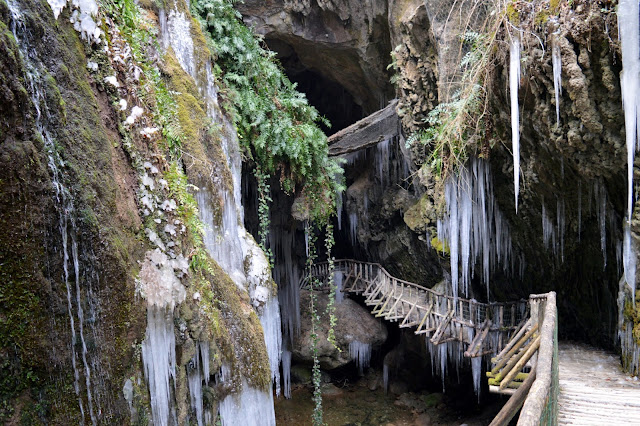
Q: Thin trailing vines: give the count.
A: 3